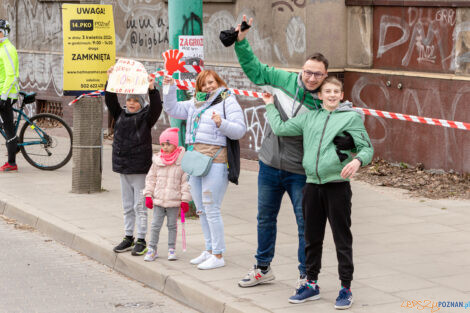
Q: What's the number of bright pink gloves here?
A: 2